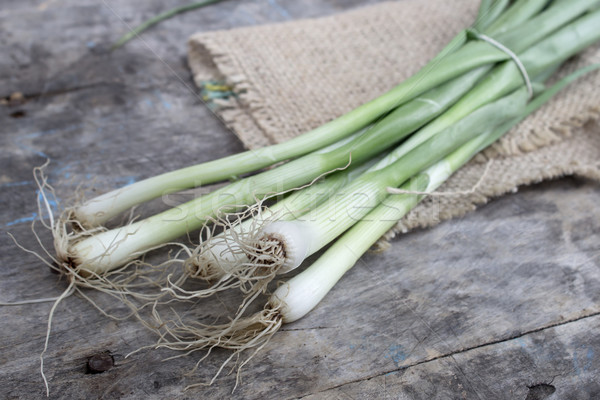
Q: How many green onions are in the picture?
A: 5